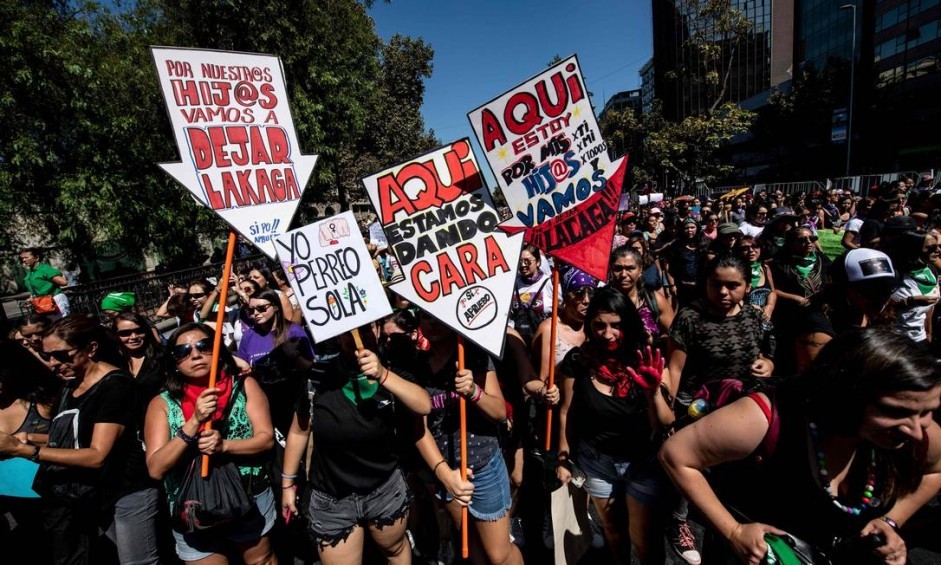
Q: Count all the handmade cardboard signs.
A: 4